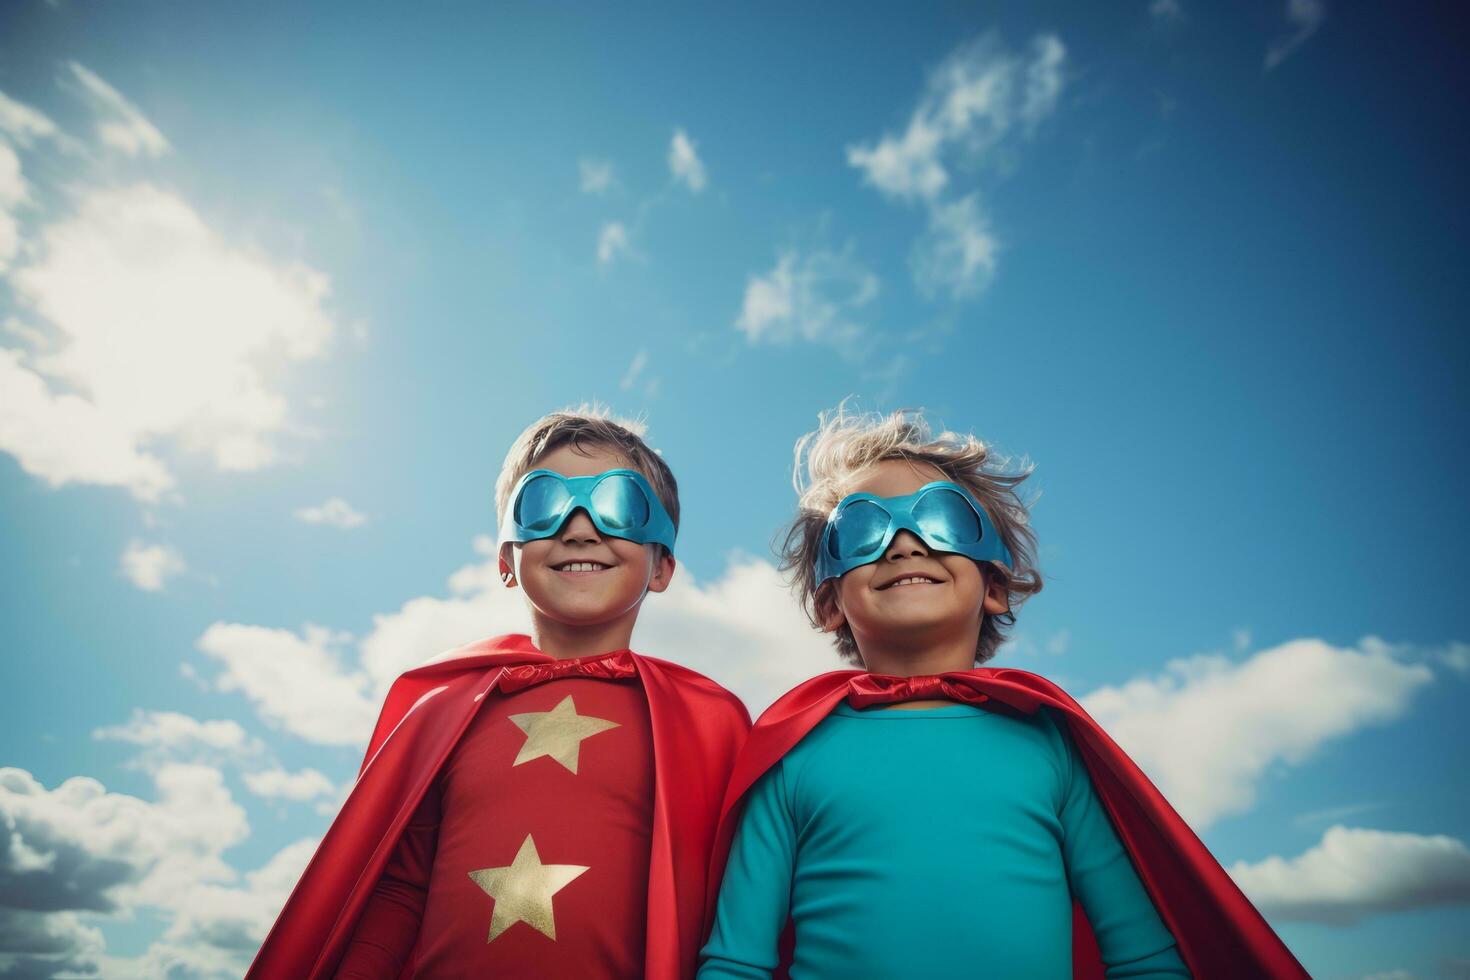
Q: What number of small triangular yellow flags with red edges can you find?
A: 0